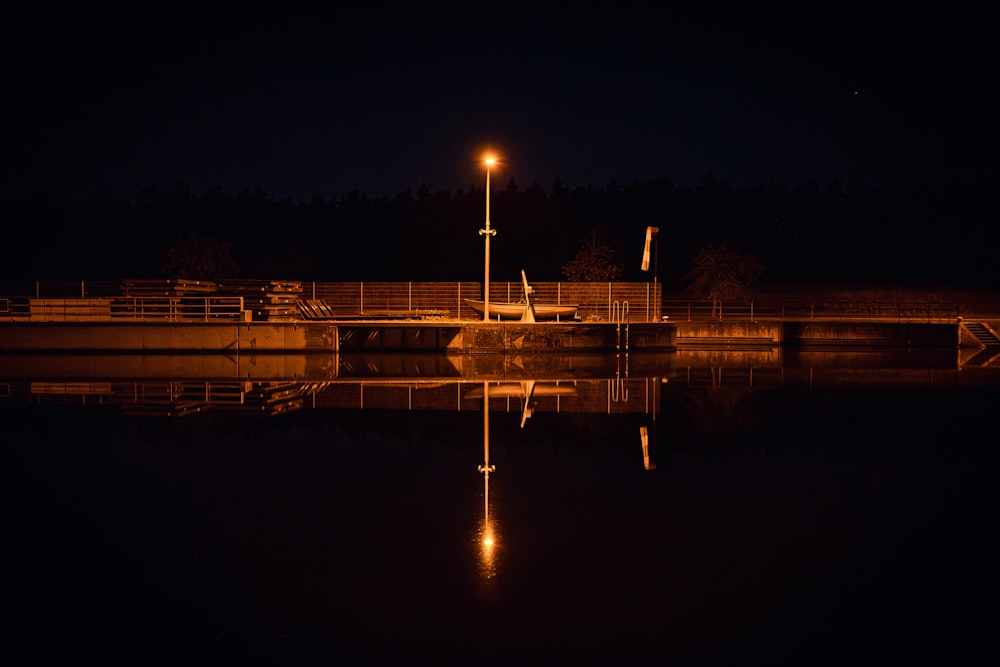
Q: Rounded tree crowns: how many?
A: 3